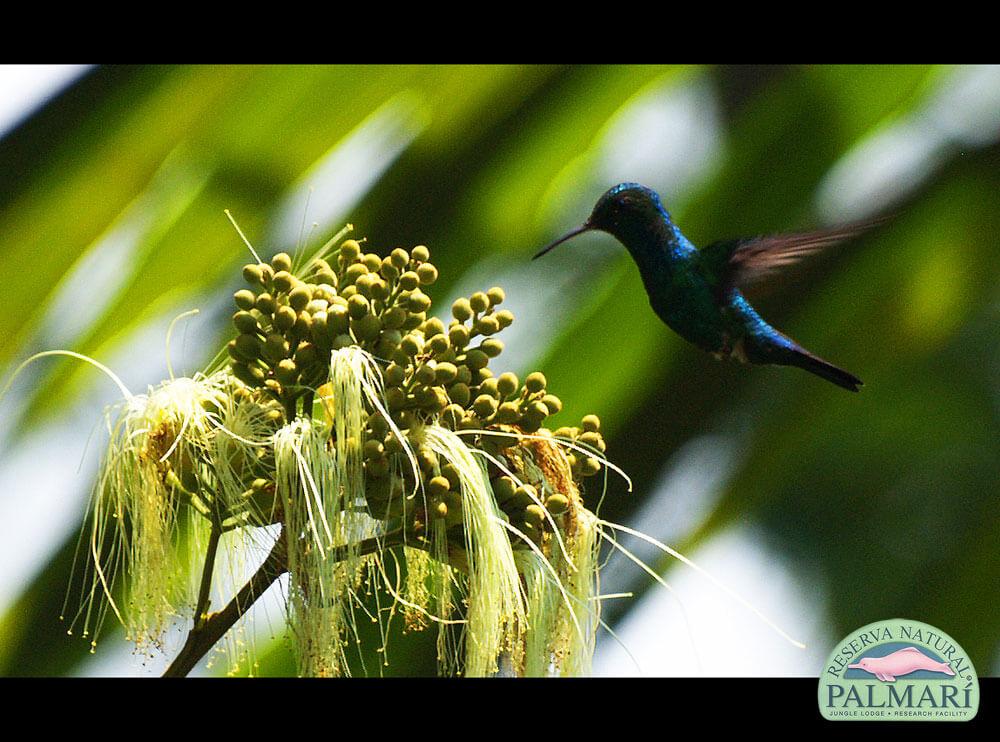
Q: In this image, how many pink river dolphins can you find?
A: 1